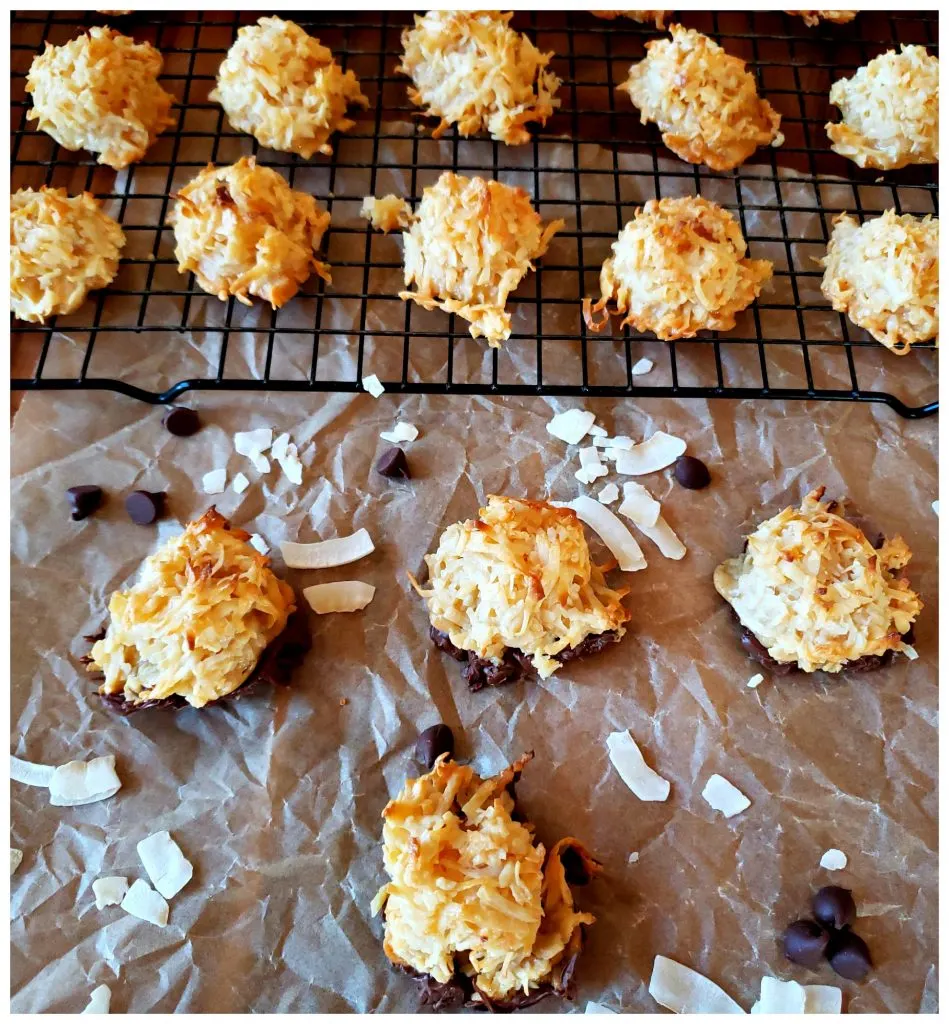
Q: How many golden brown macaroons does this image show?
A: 14